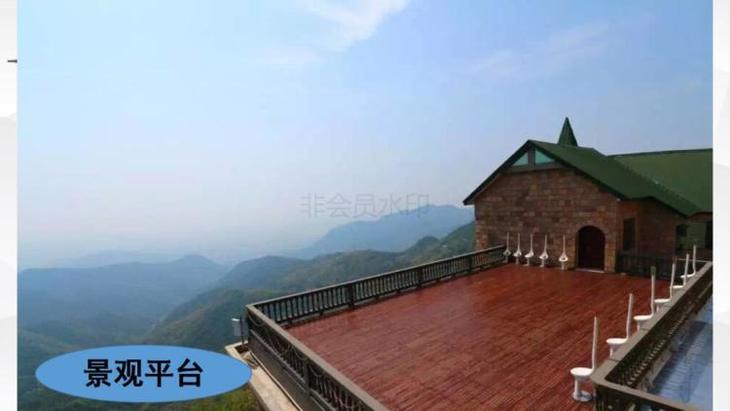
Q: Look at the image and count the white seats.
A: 11